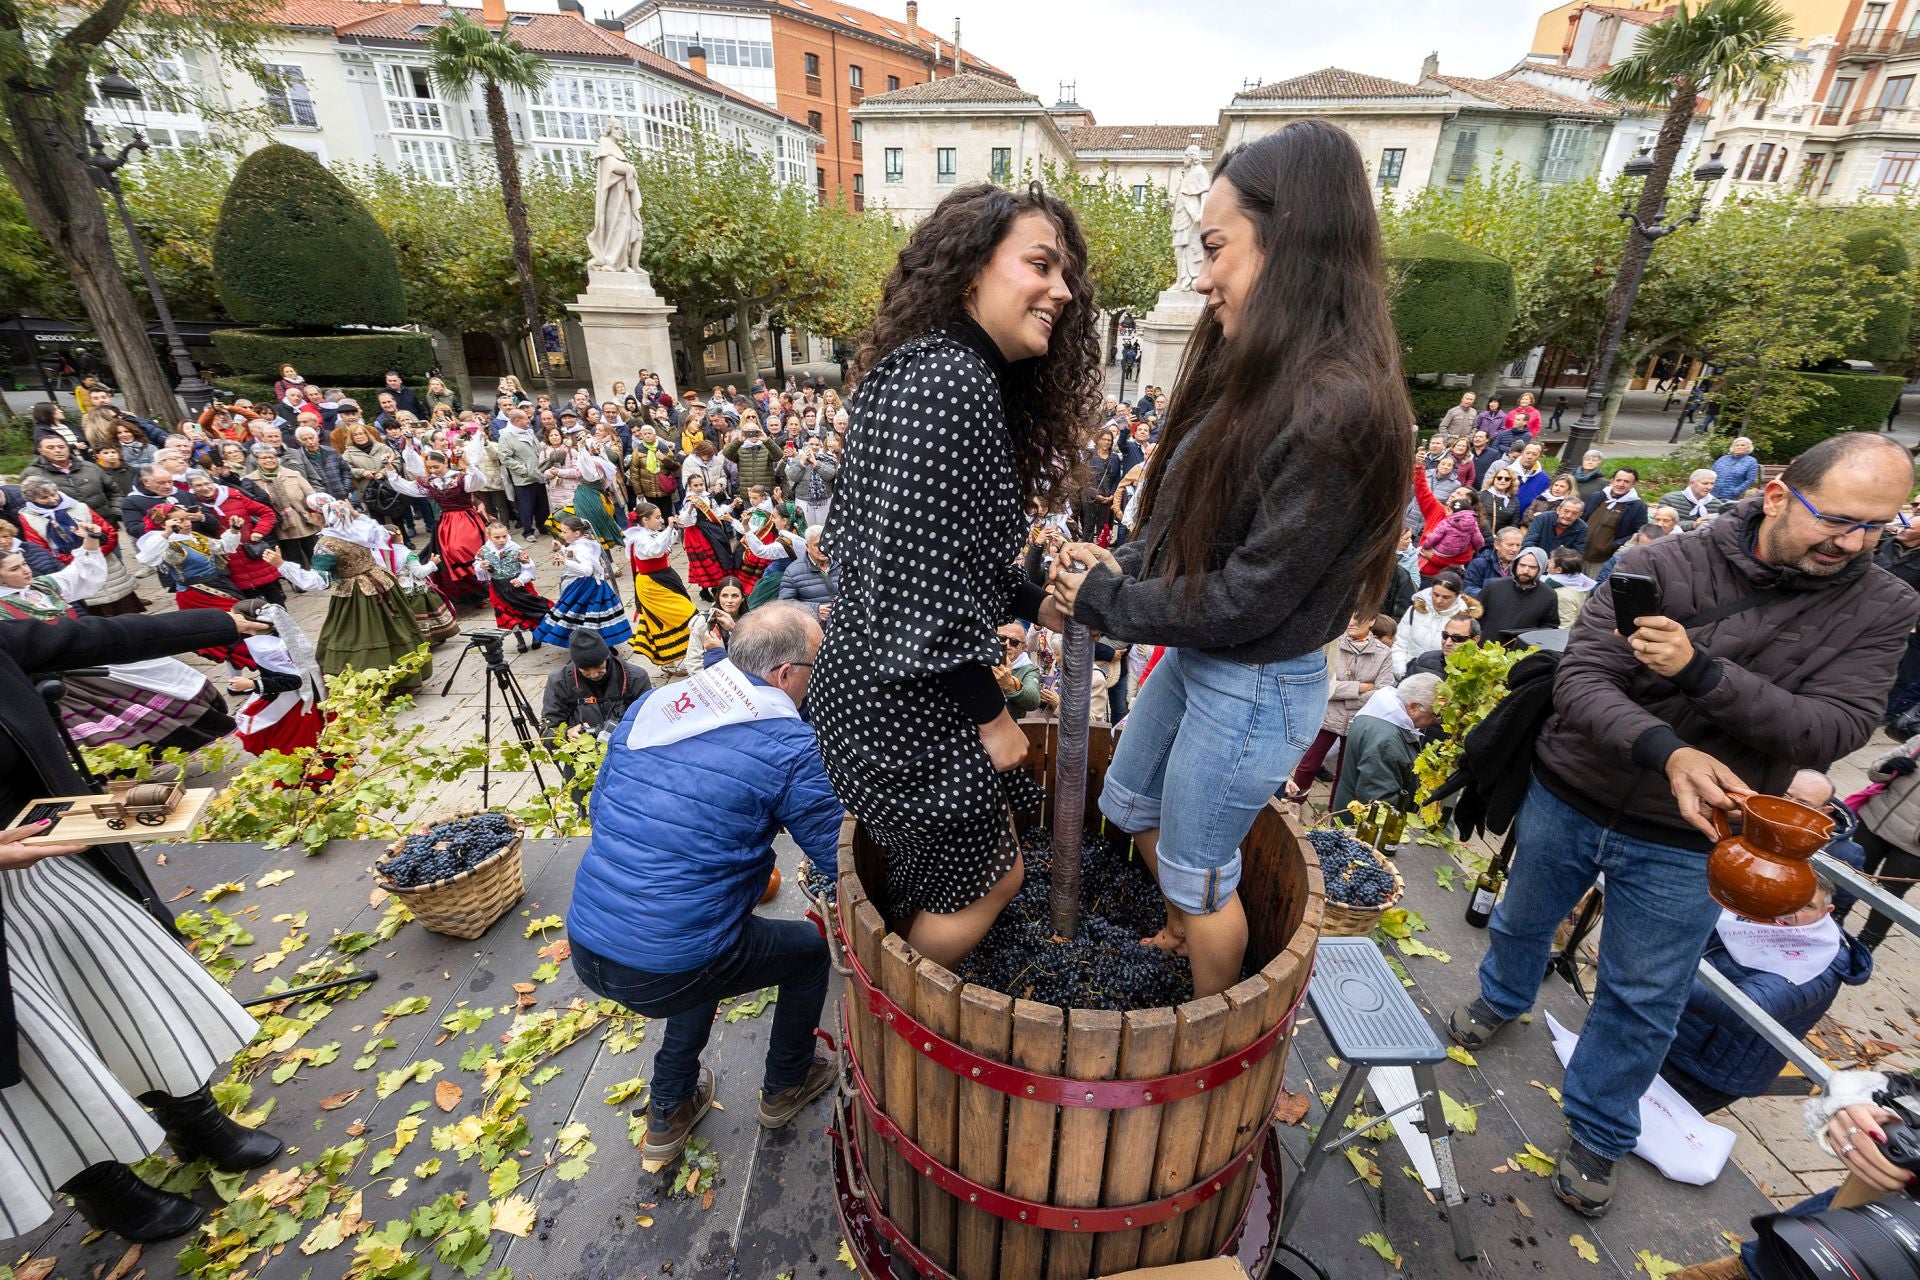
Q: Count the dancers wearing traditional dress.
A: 14